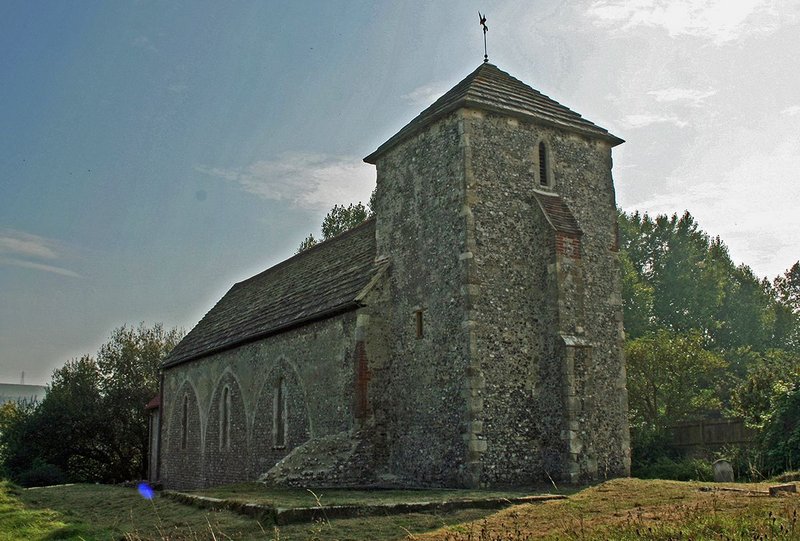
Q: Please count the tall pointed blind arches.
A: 3